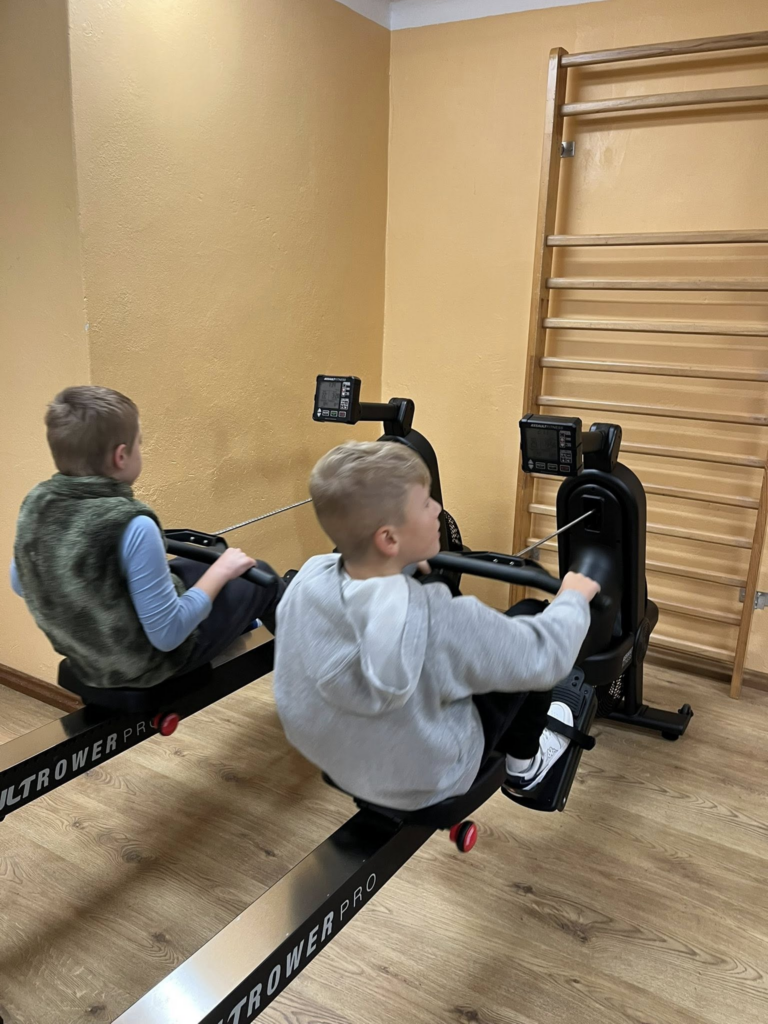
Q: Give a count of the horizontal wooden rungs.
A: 13